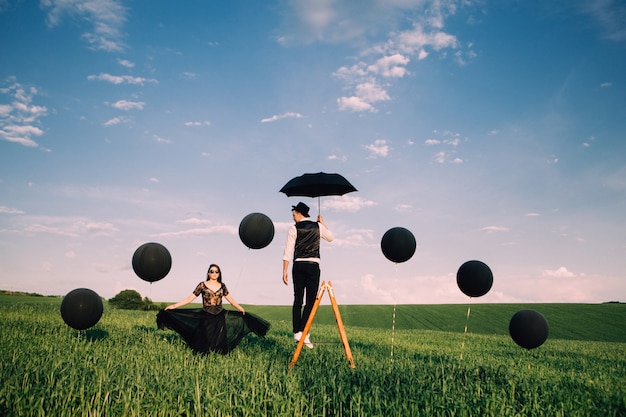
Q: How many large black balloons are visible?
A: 6